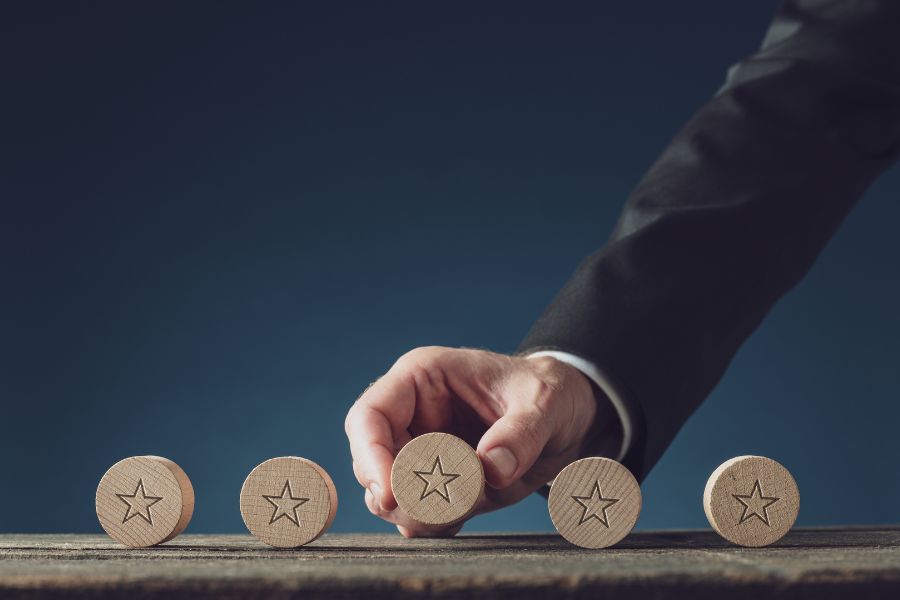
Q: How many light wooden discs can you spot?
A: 5